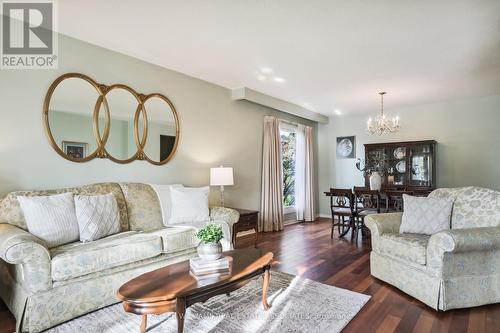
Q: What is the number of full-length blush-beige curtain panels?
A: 2